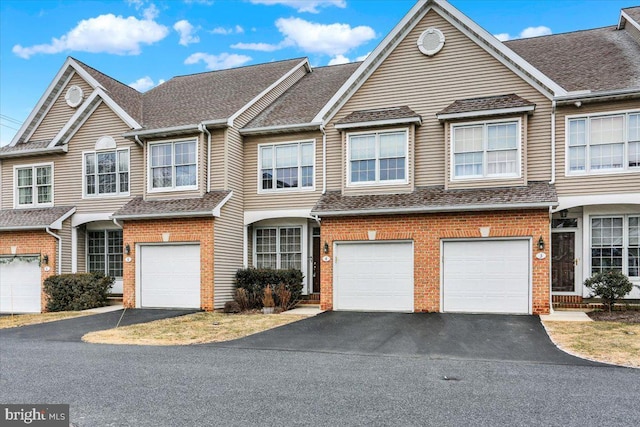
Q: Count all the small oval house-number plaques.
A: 4